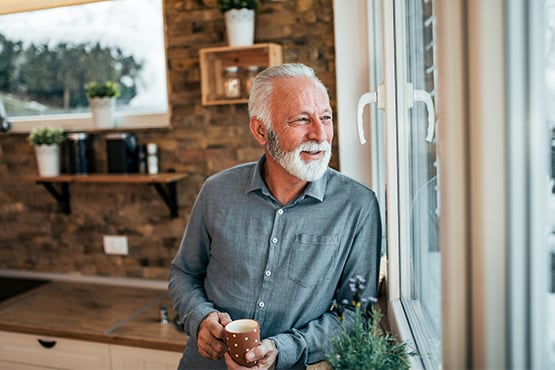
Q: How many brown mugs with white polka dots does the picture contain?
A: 1